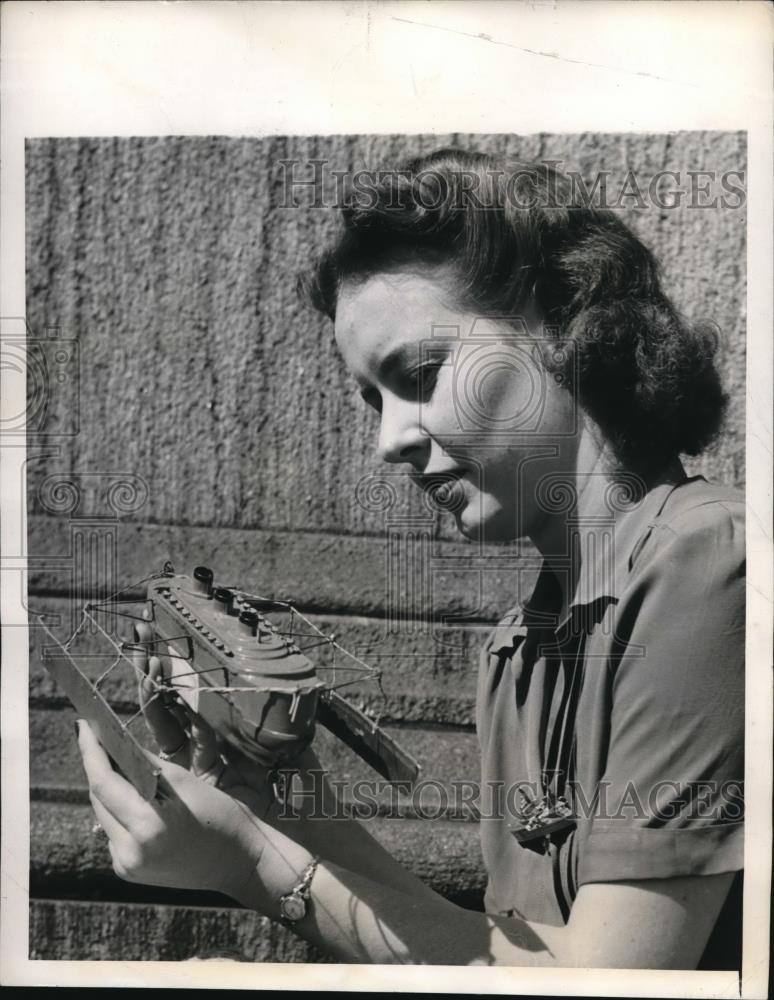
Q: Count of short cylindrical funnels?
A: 3